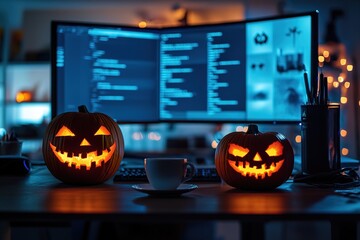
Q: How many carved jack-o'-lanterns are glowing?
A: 2